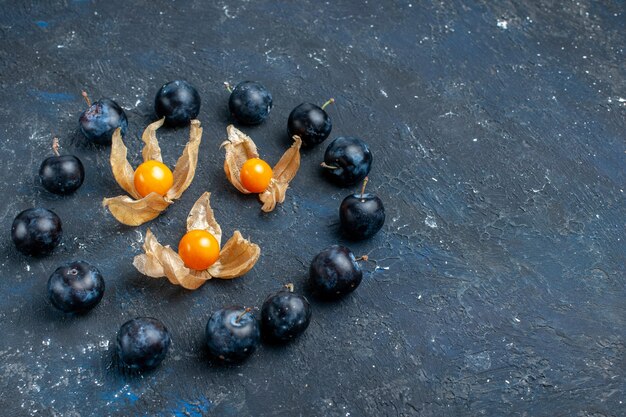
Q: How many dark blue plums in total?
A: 13